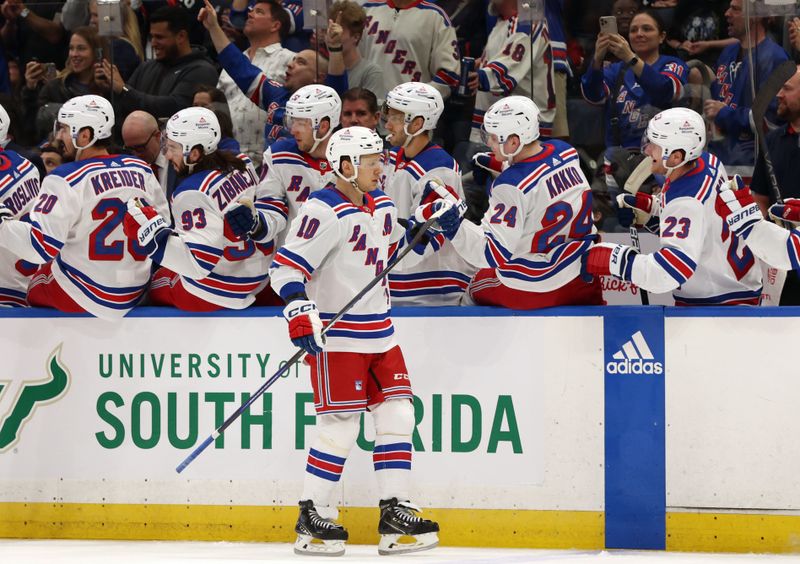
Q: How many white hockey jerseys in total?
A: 11